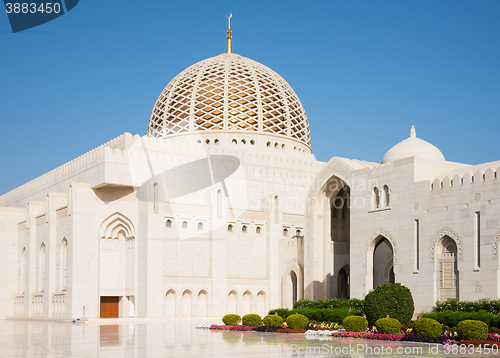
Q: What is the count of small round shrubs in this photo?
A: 8